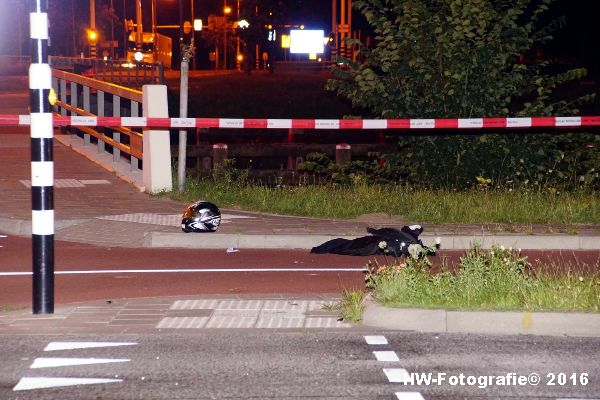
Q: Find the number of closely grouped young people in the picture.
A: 0